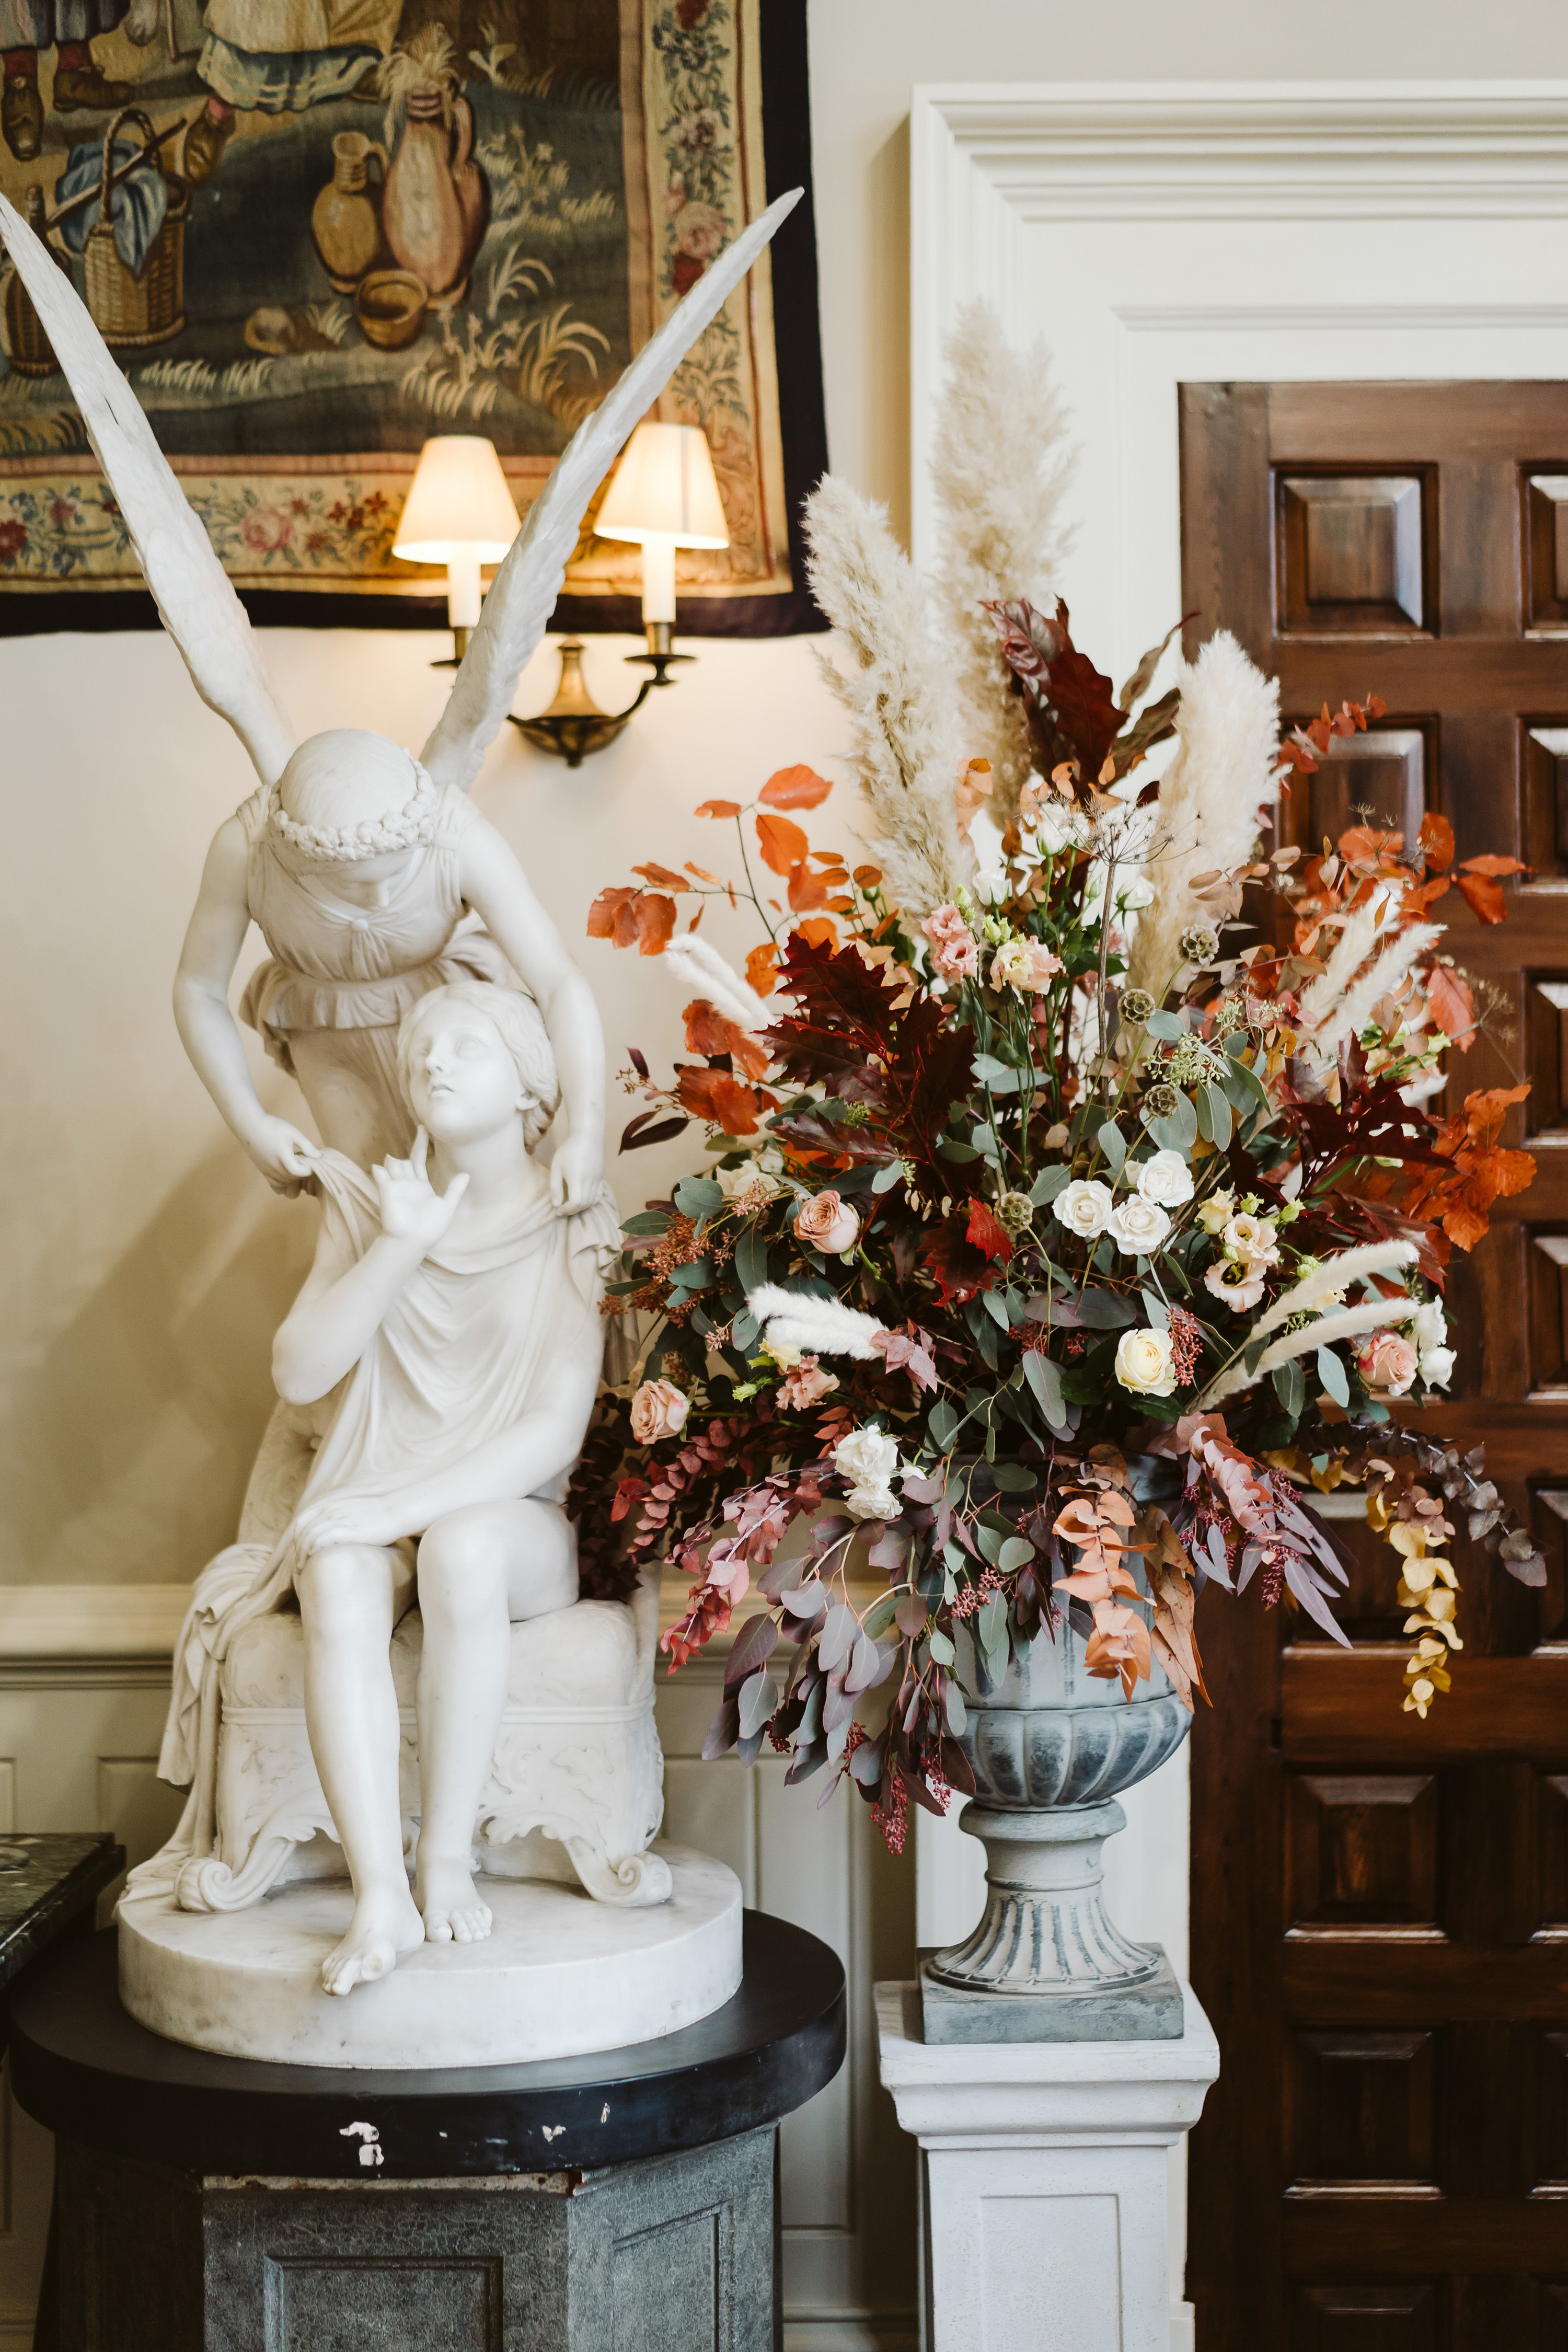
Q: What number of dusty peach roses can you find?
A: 3